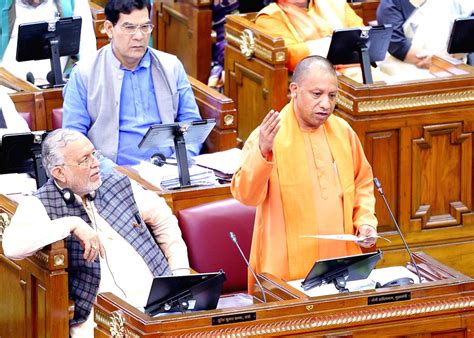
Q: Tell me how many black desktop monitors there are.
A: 7